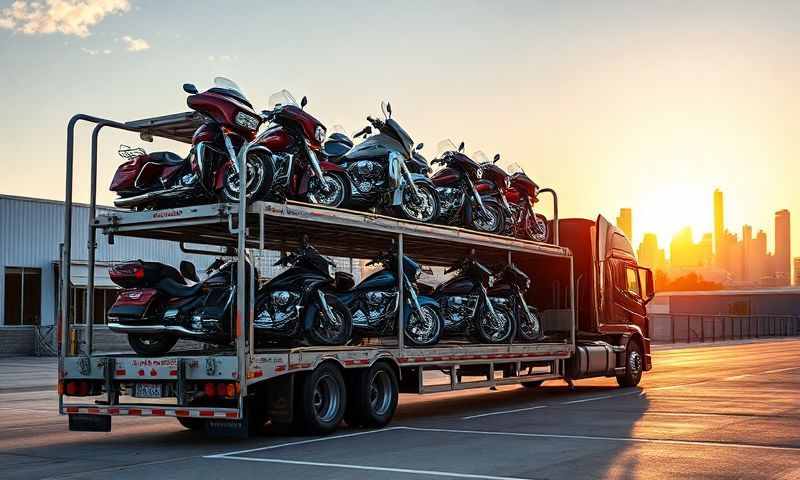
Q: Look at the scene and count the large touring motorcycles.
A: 11